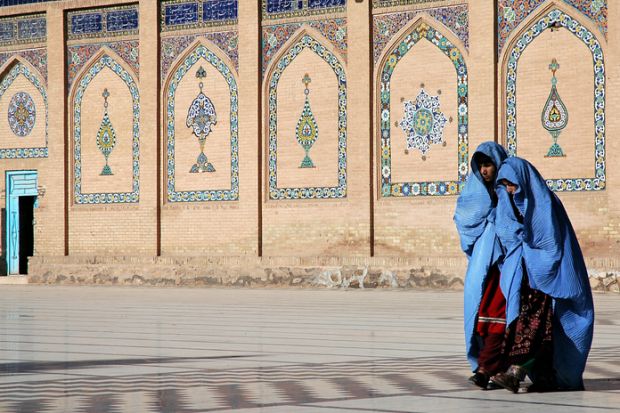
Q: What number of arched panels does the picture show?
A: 6